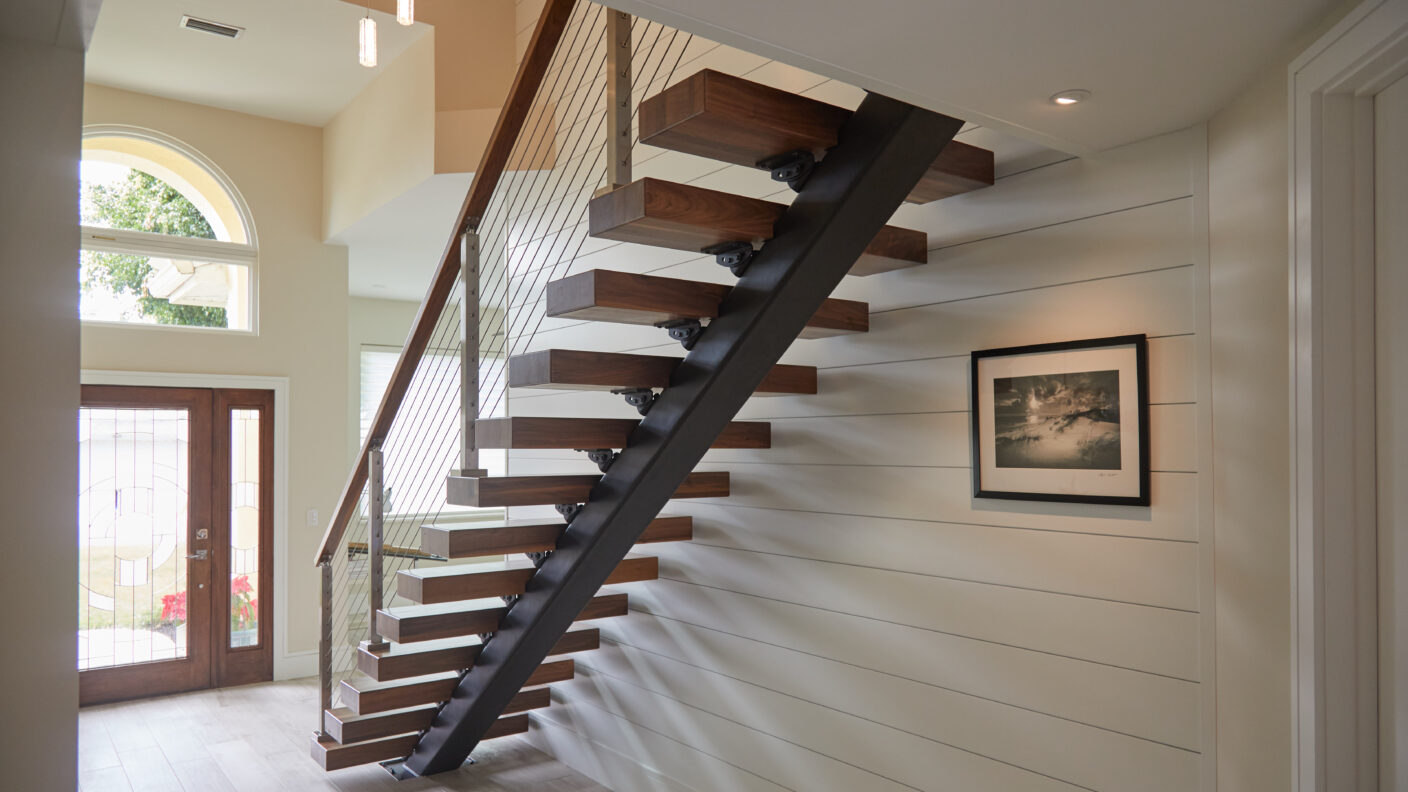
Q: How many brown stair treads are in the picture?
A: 13